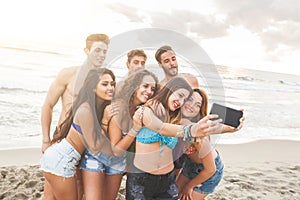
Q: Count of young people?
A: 7